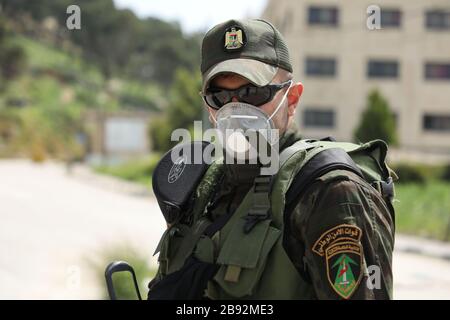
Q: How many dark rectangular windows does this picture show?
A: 8